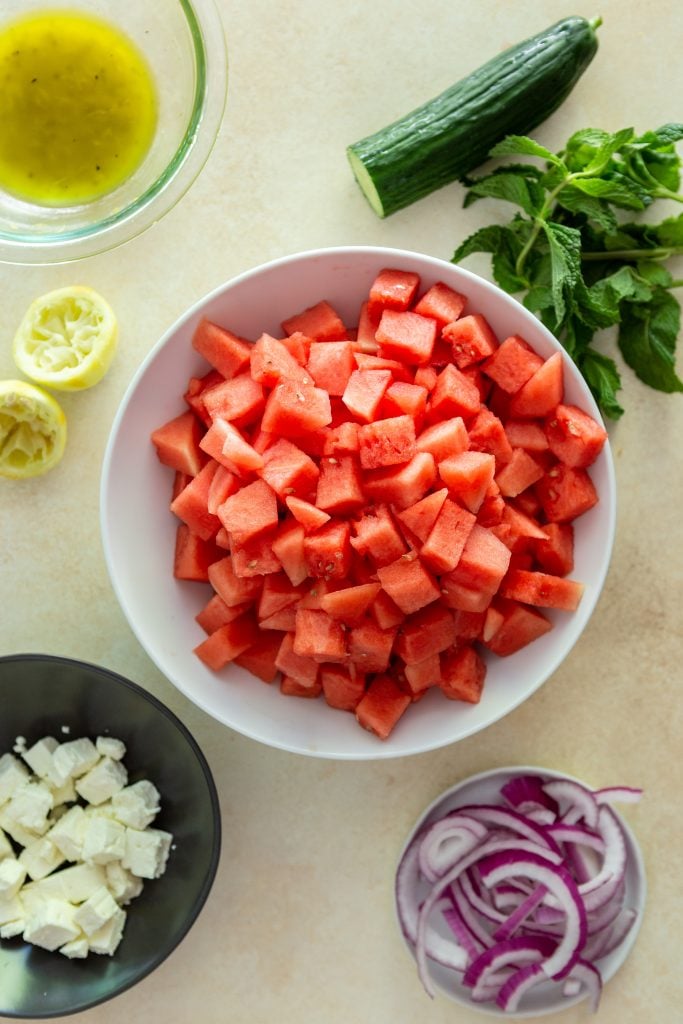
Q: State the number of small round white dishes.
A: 1